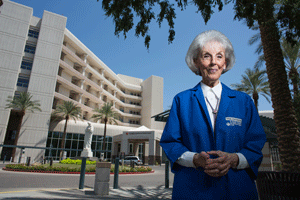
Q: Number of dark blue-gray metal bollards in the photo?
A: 3